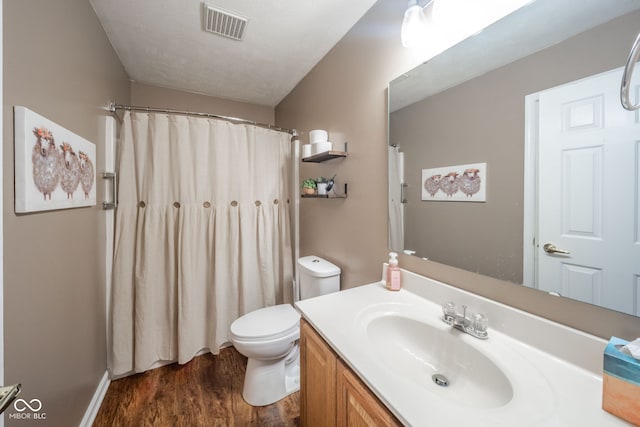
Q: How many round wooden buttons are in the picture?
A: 7